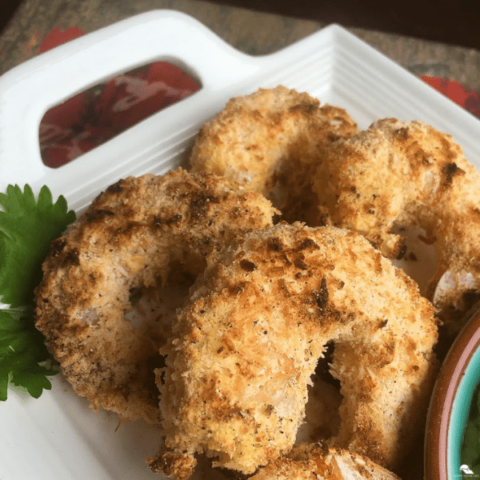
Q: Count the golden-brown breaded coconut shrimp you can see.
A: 5